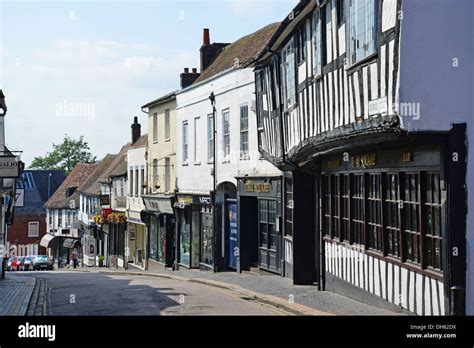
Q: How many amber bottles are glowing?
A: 0